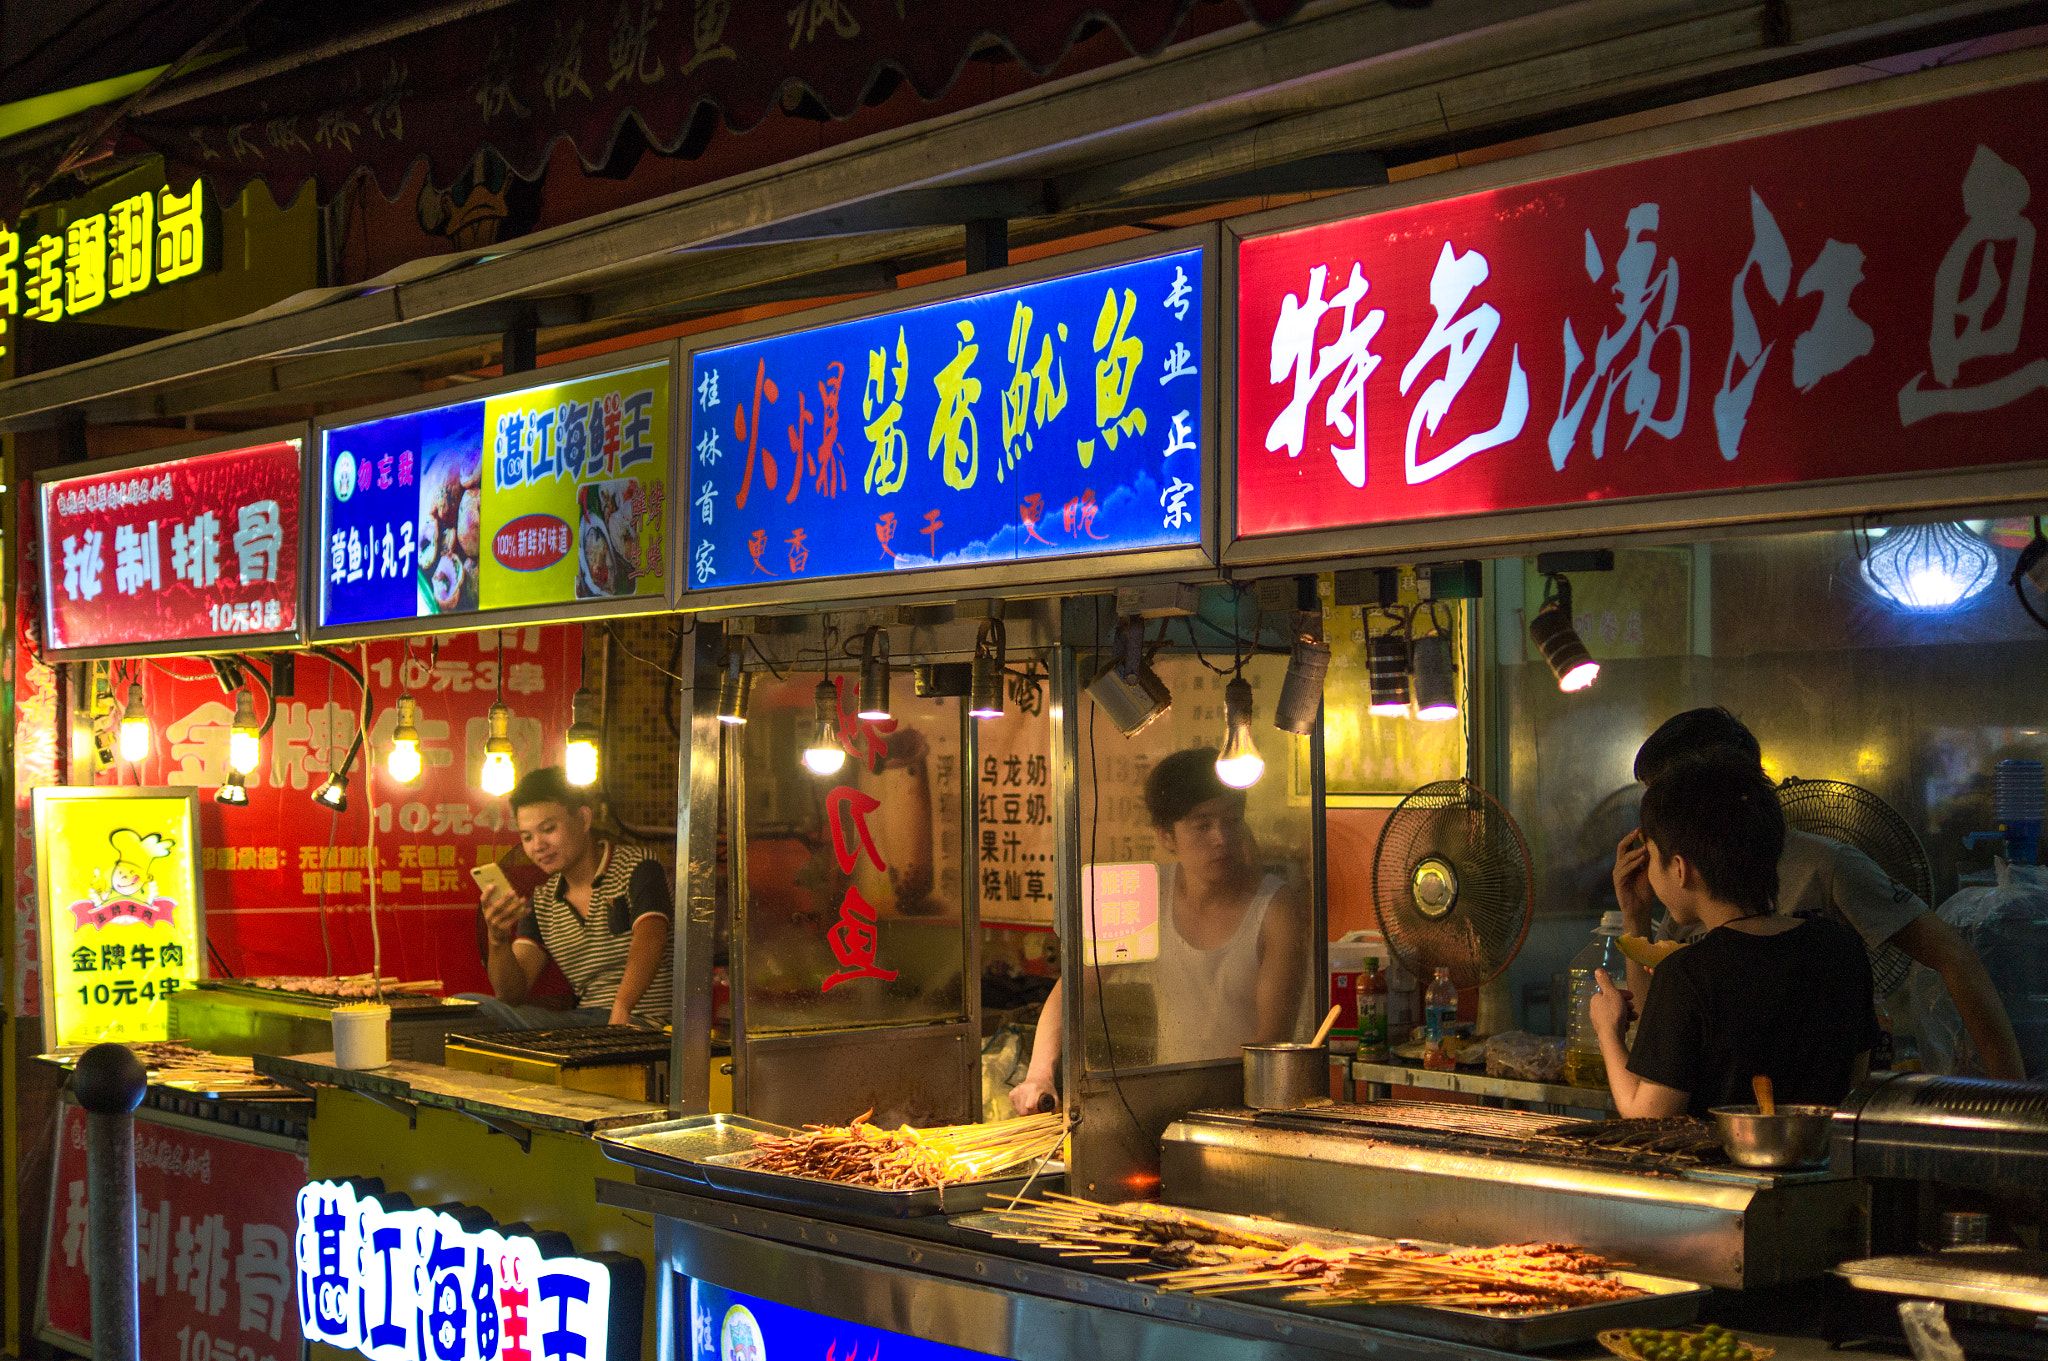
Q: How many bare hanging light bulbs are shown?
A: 7